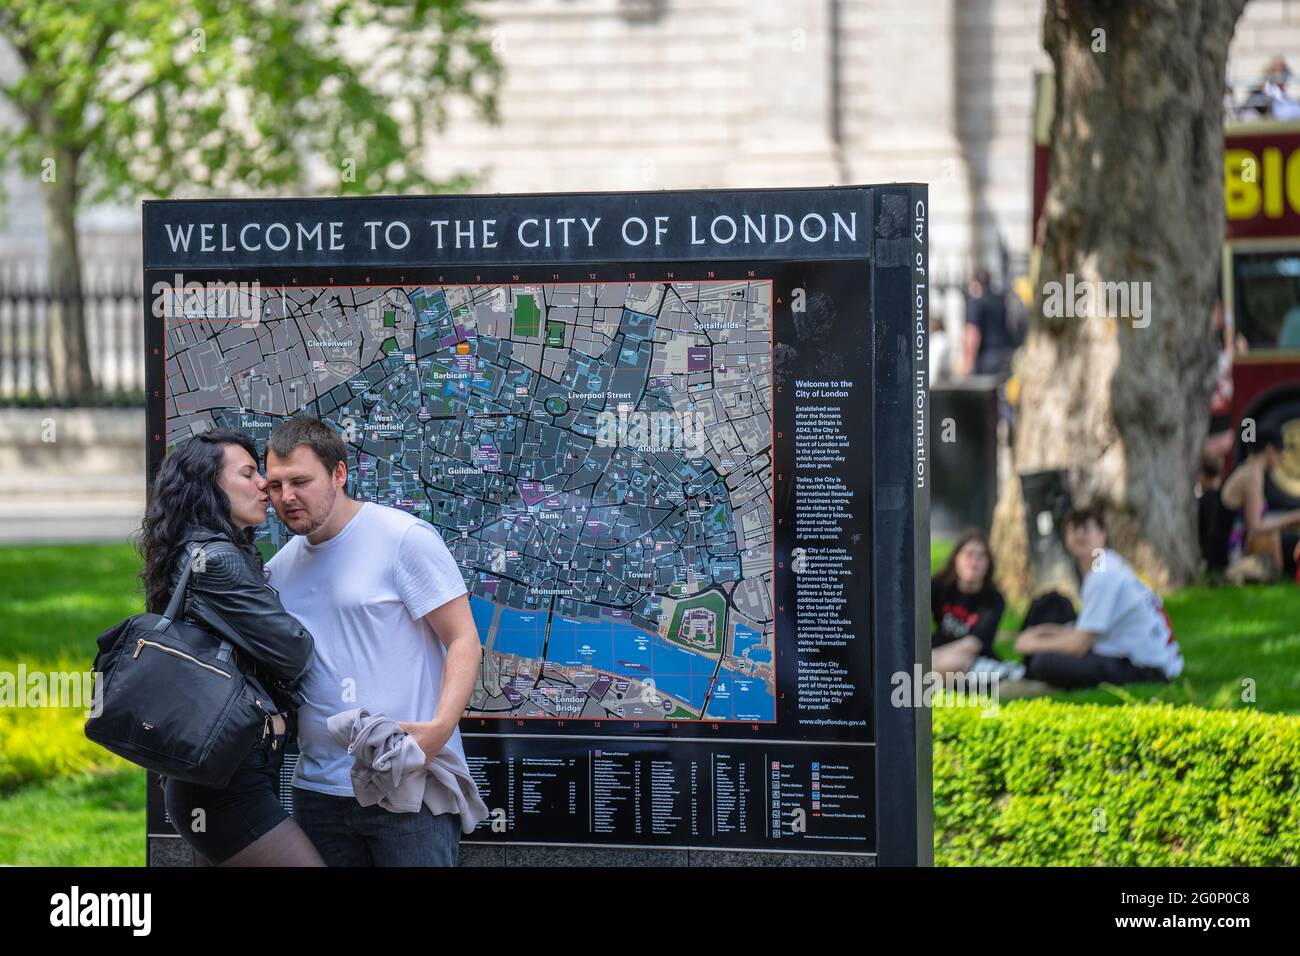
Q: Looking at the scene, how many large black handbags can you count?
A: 1